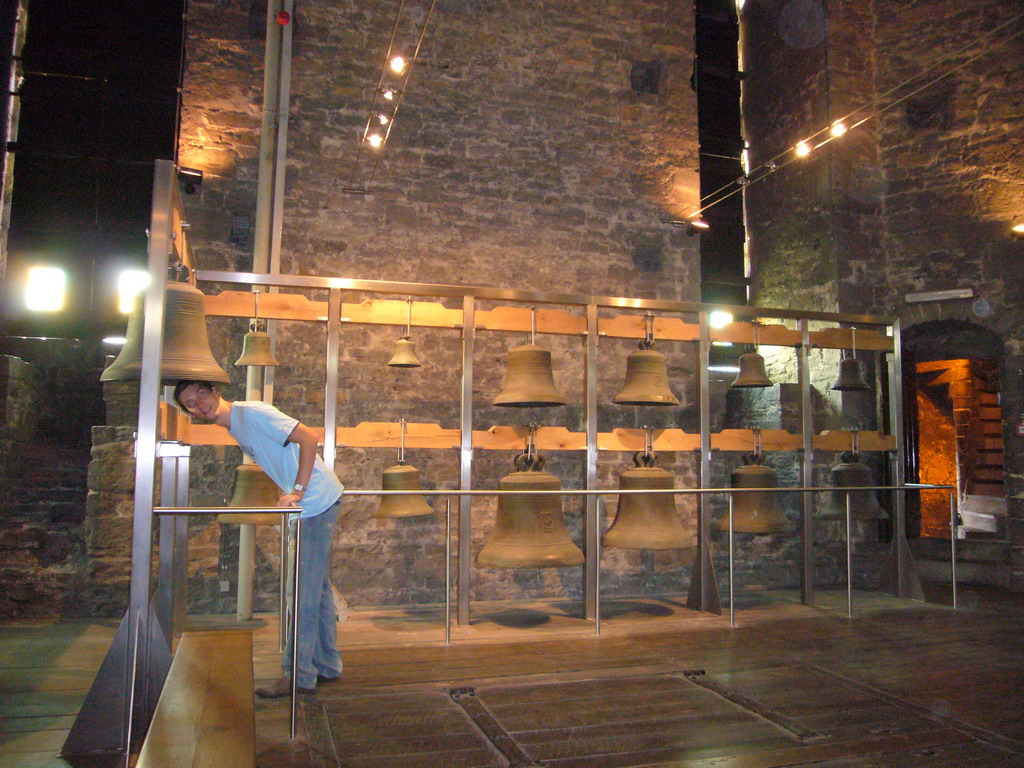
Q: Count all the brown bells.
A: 13